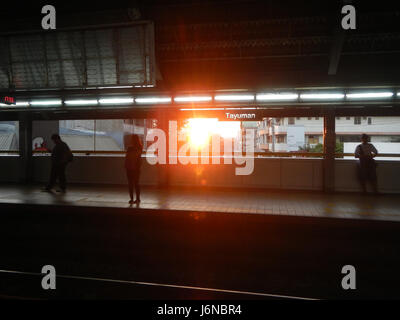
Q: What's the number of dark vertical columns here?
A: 3